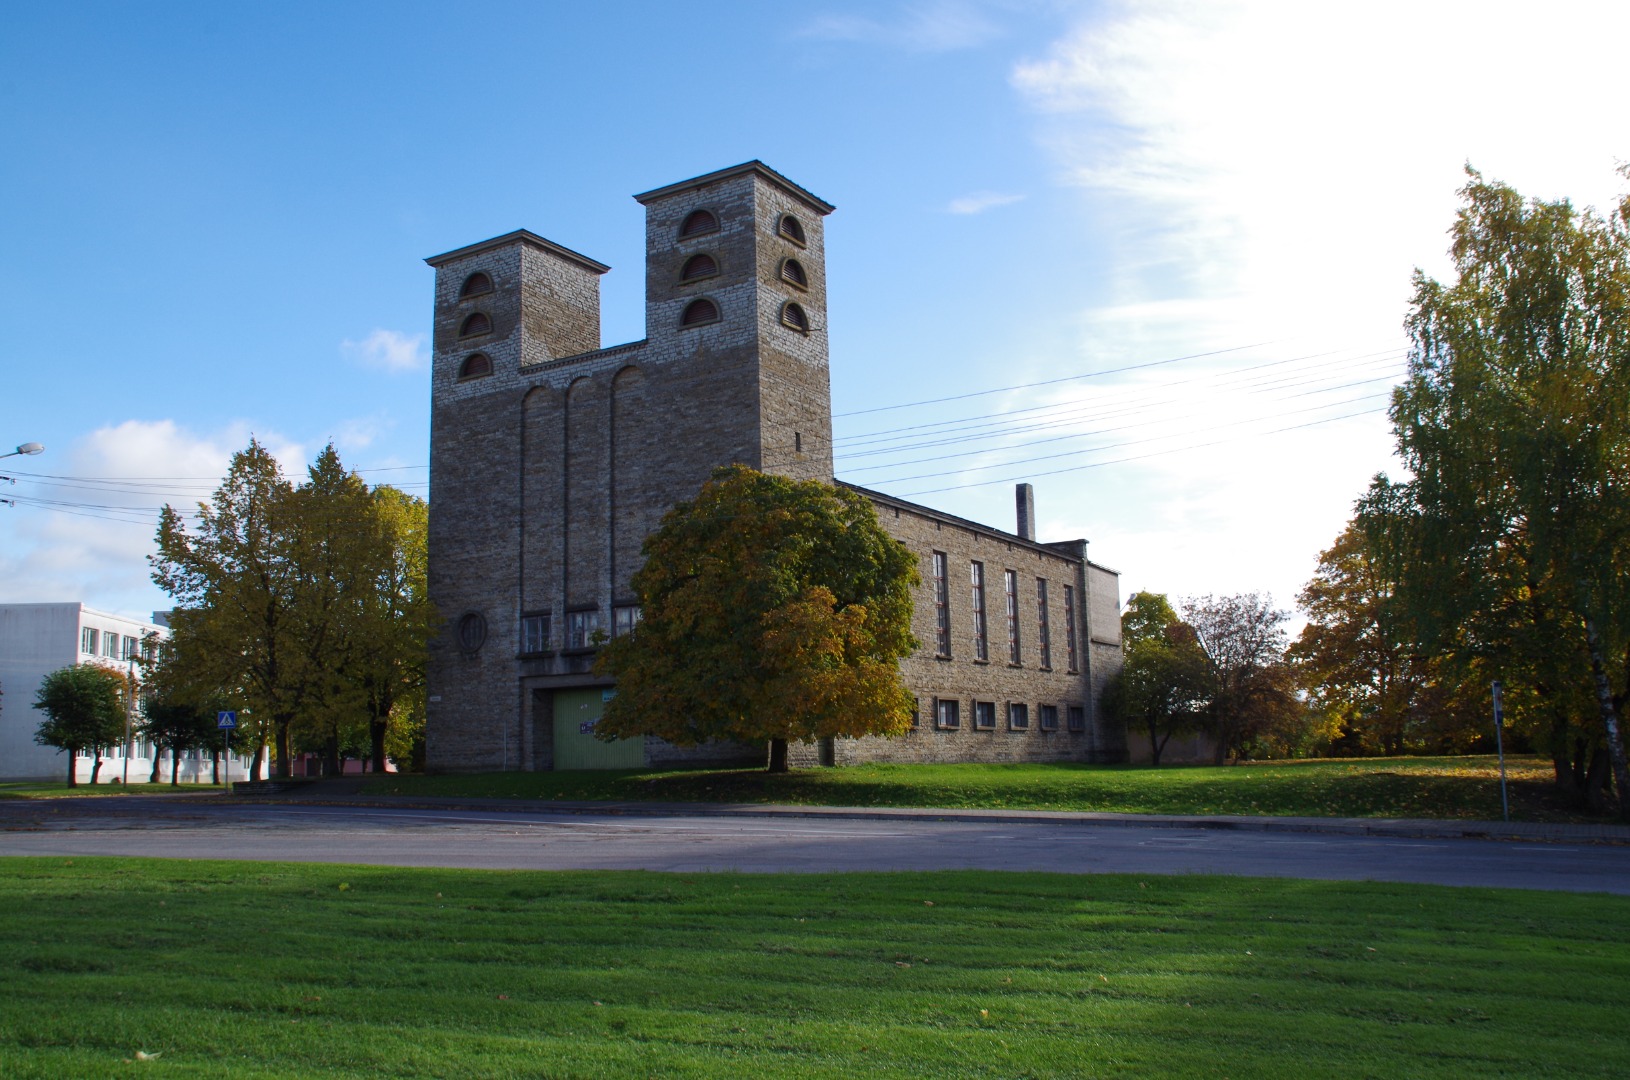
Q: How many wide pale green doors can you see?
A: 1